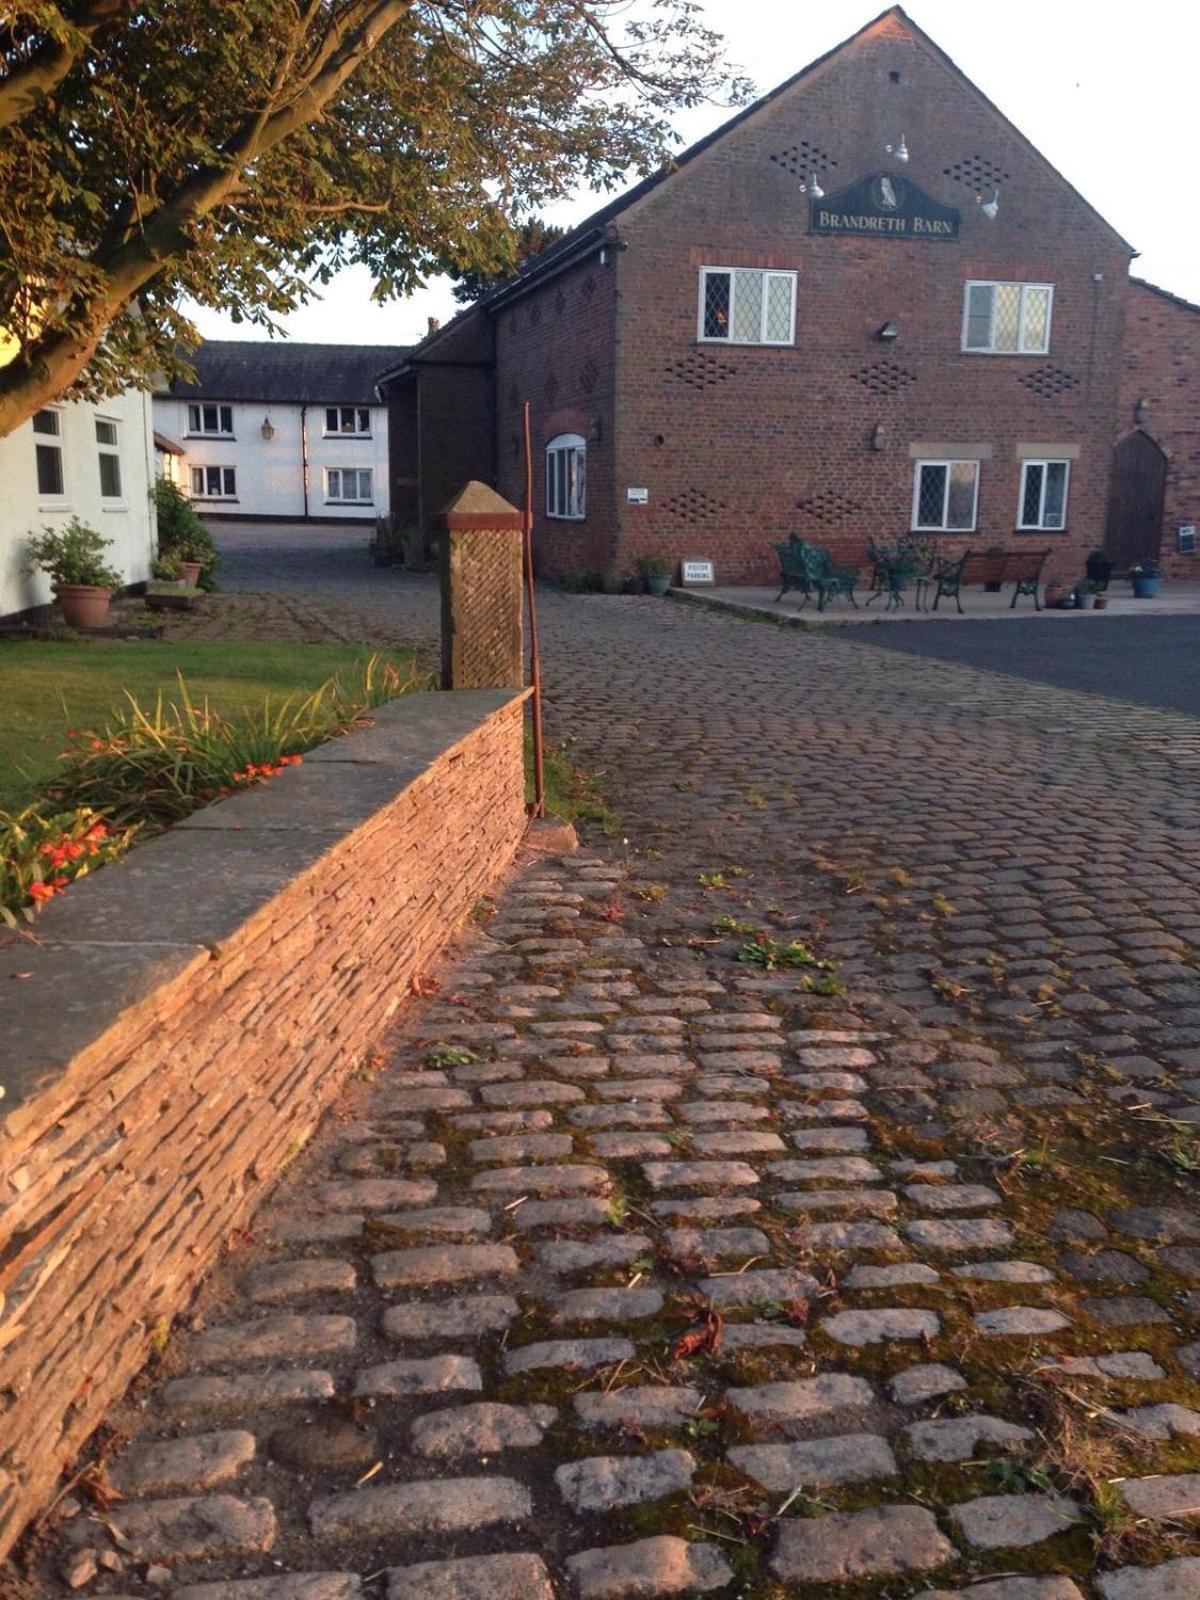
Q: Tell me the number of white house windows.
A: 6